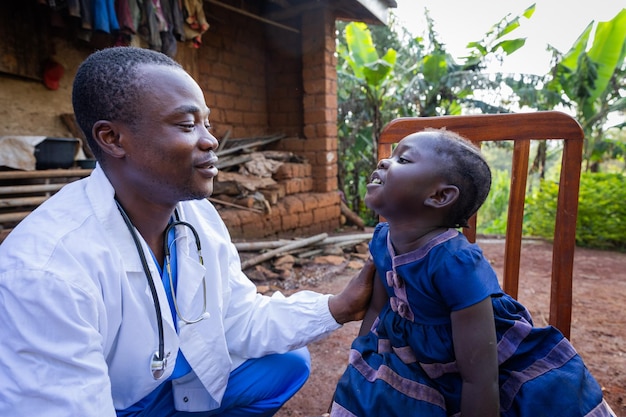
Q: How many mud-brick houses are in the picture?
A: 1